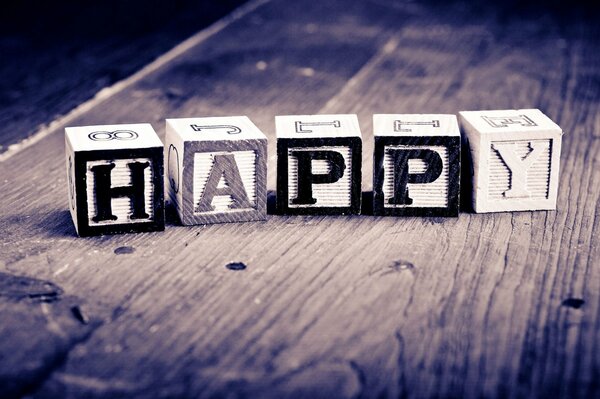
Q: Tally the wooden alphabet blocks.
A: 5